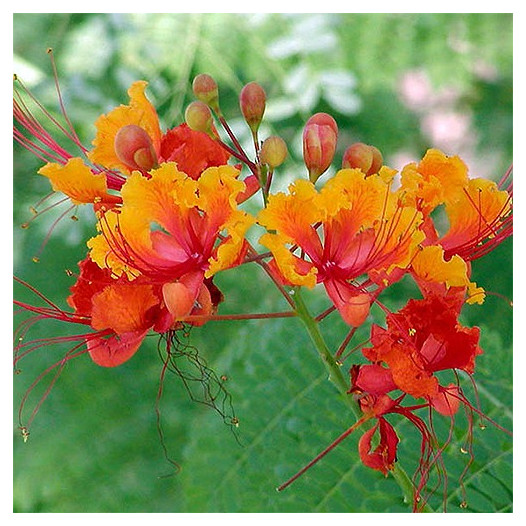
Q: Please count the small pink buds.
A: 7